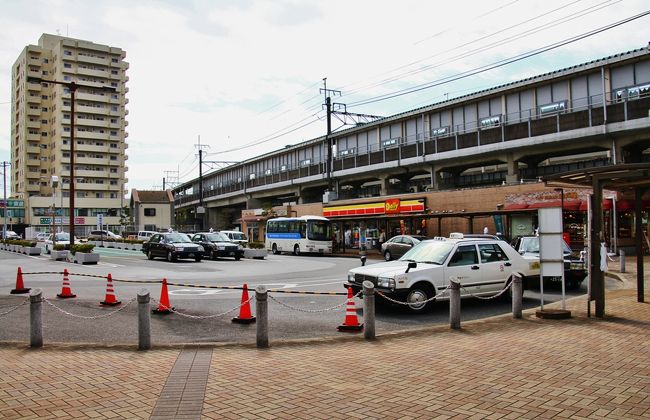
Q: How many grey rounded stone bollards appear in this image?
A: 7